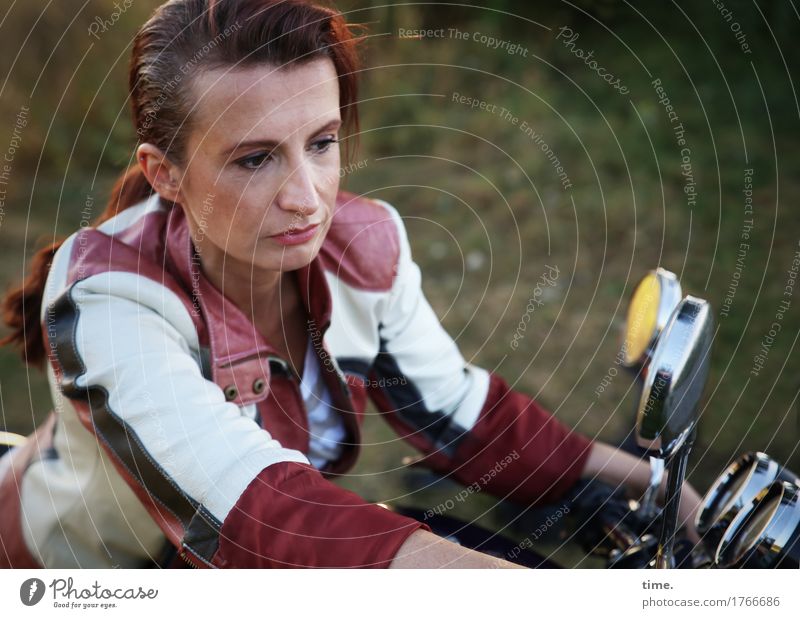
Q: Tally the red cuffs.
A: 2